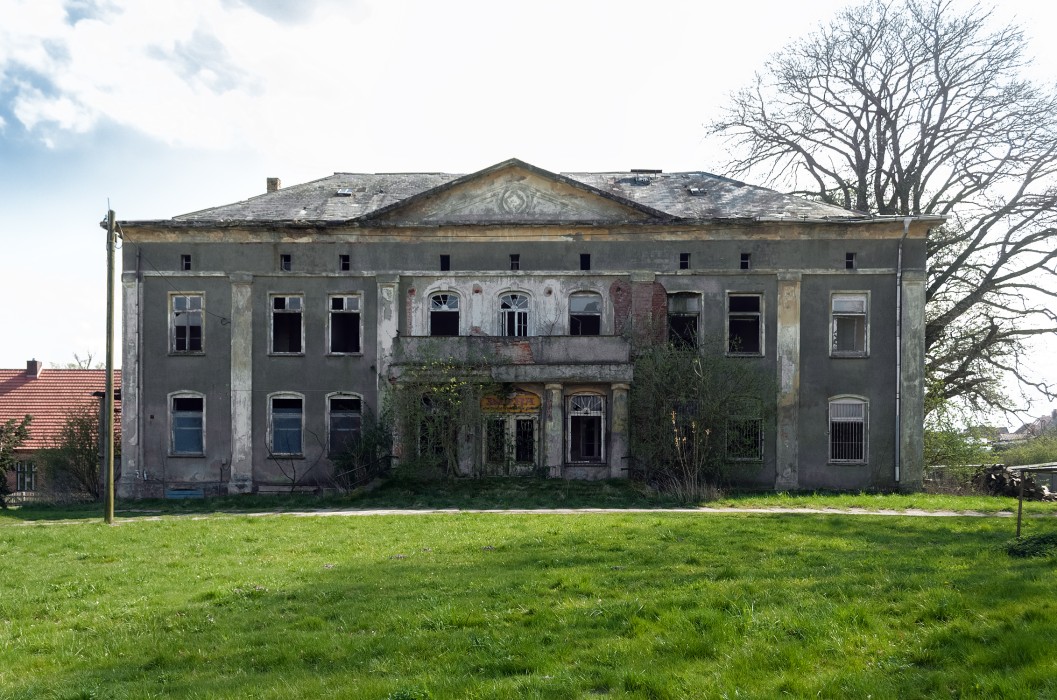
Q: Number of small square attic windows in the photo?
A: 9